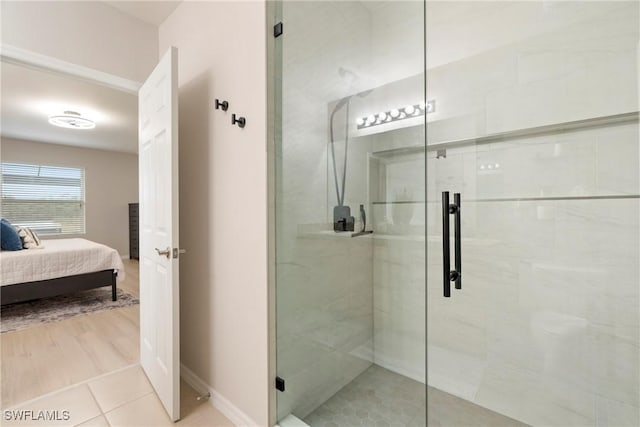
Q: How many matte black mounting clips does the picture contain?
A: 2